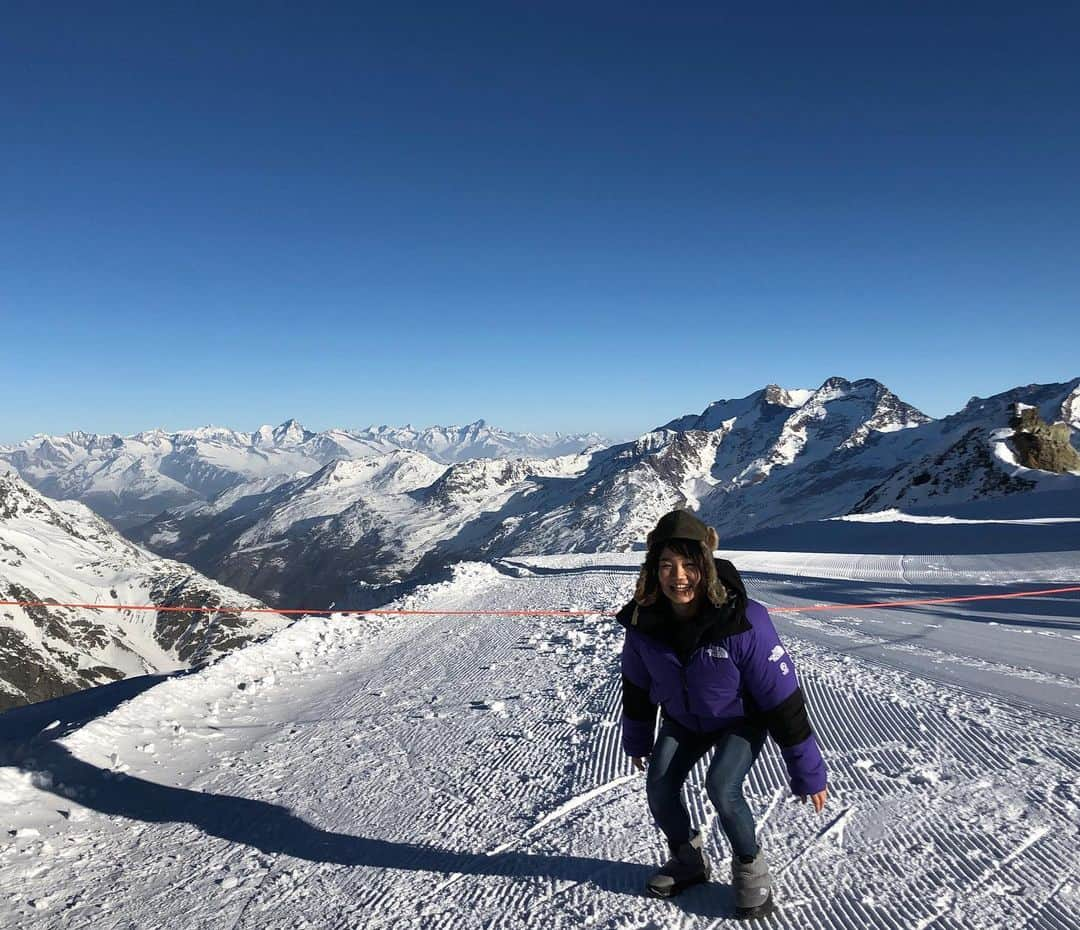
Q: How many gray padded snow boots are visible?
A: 2